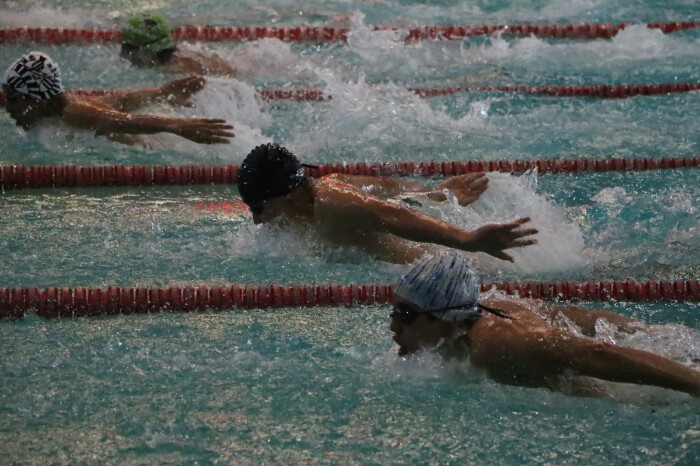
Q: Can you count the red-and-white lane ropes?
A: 4